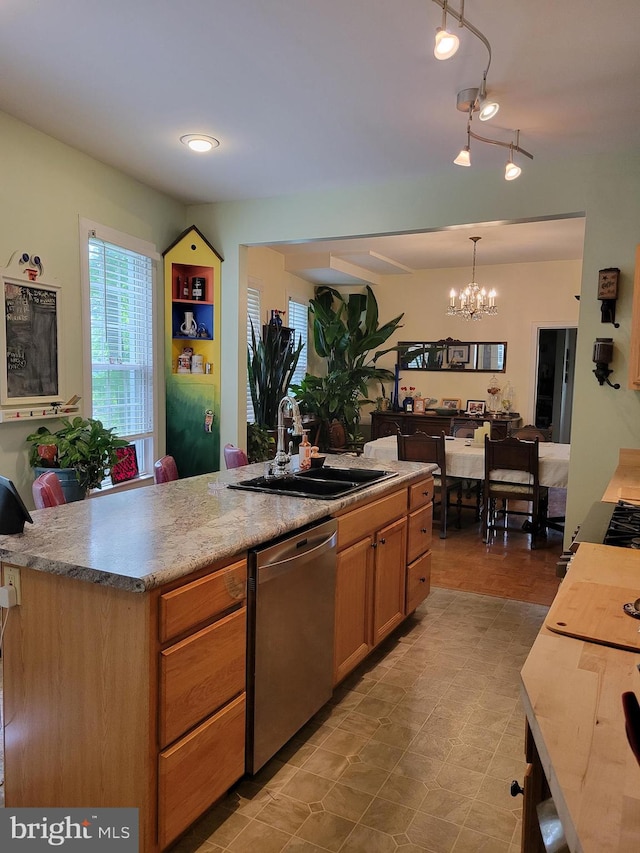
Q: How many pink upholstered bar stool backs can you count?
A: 3